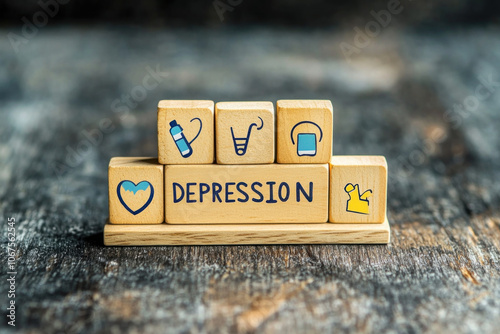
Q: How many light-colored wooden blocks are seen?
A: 6